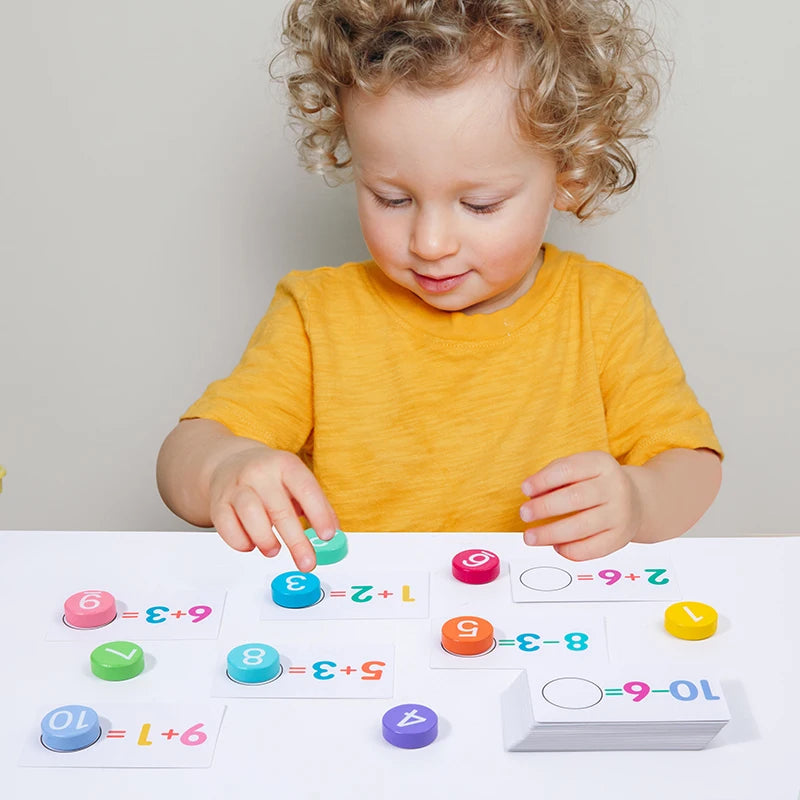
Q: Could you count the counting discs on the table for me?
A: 10